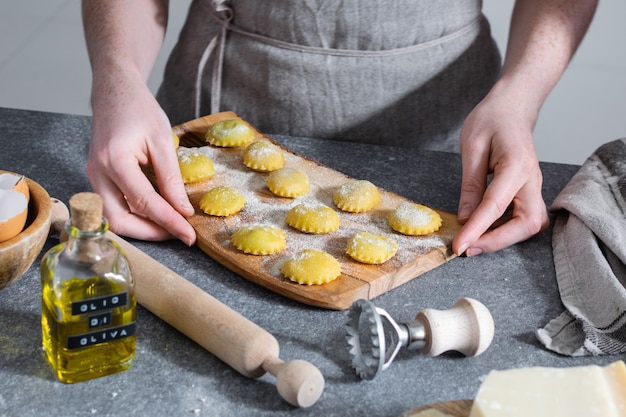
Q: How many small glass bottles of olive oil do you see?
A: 1